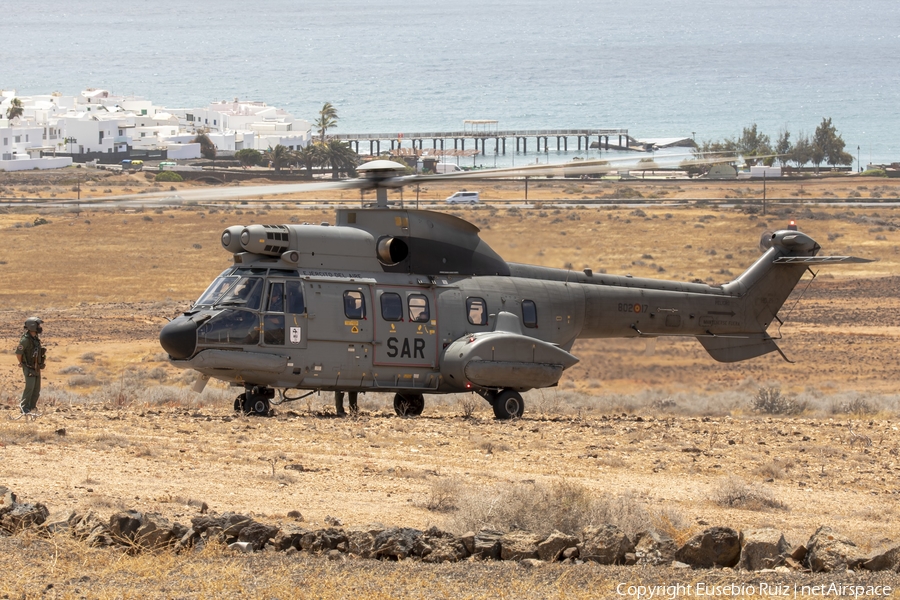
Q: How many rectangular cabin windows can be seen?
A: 5